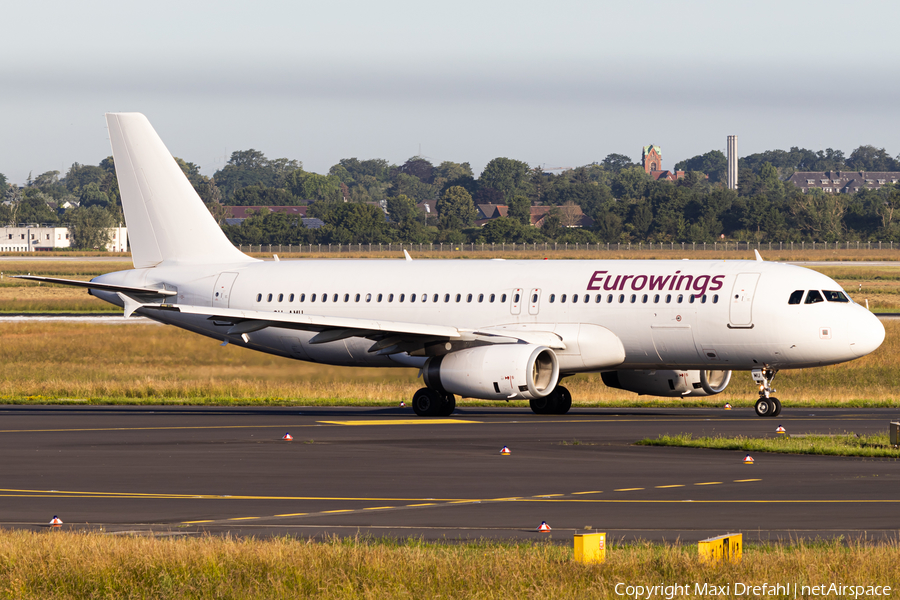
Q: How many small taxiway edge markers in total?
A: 8